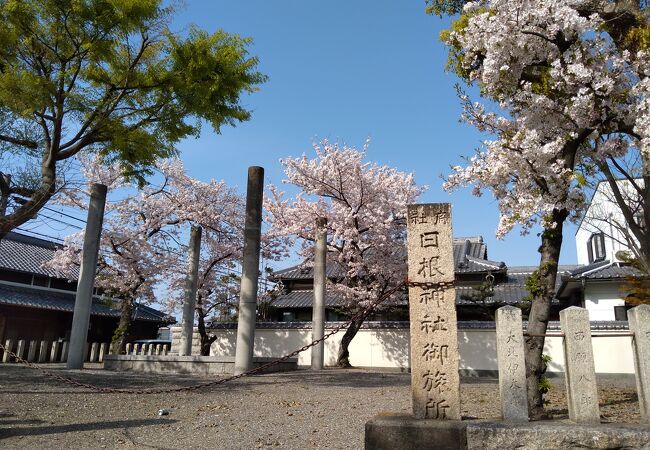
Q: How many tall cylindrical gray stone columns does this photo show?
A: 4